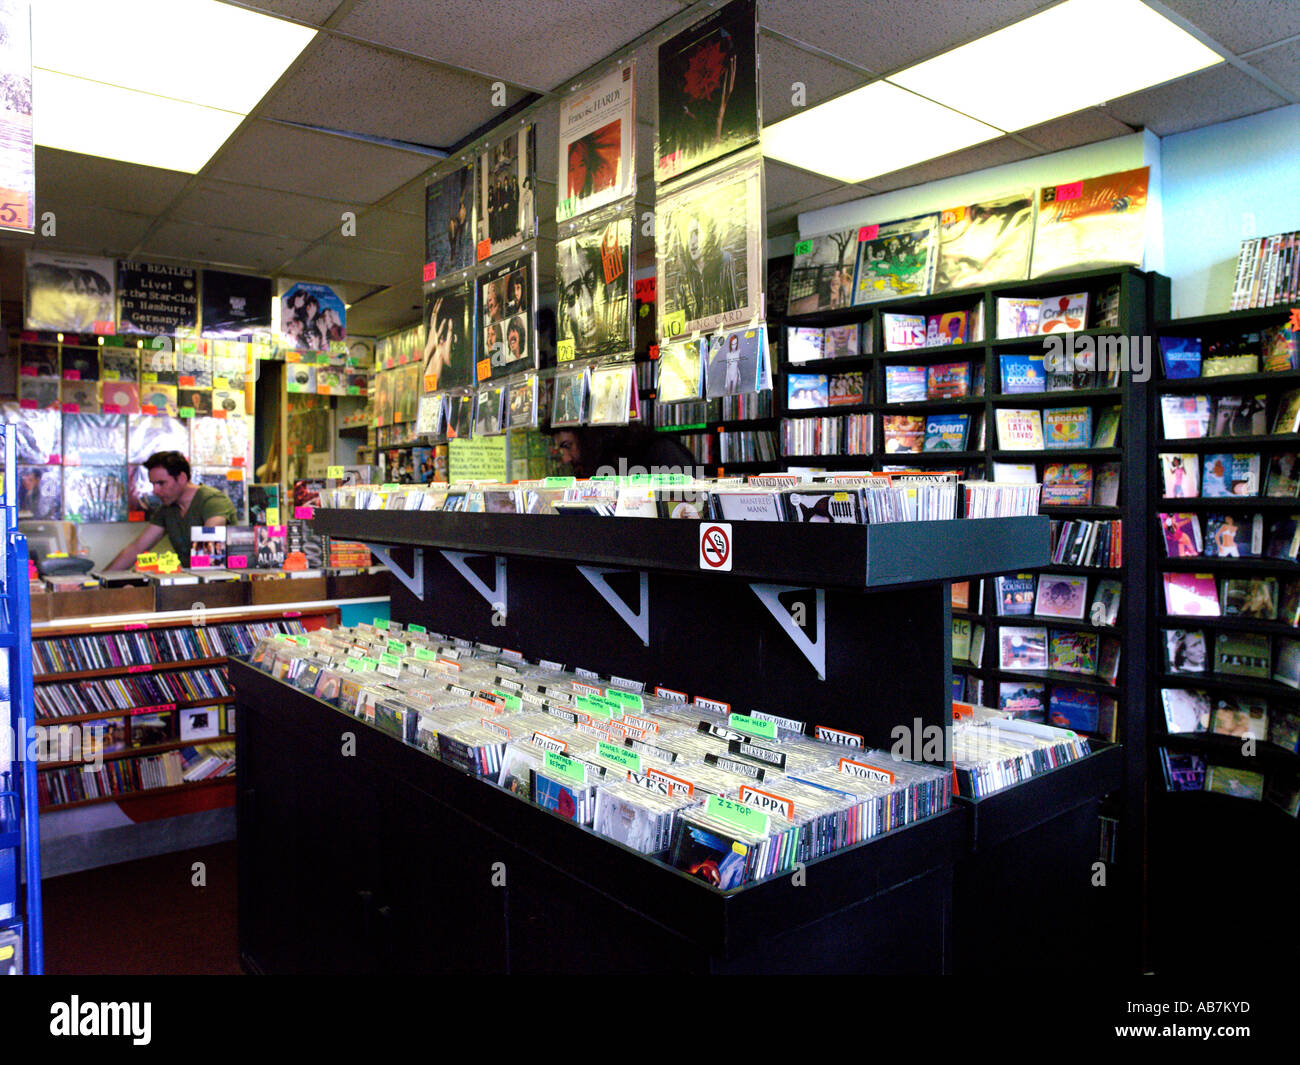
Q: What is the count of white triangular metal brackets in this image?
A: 4